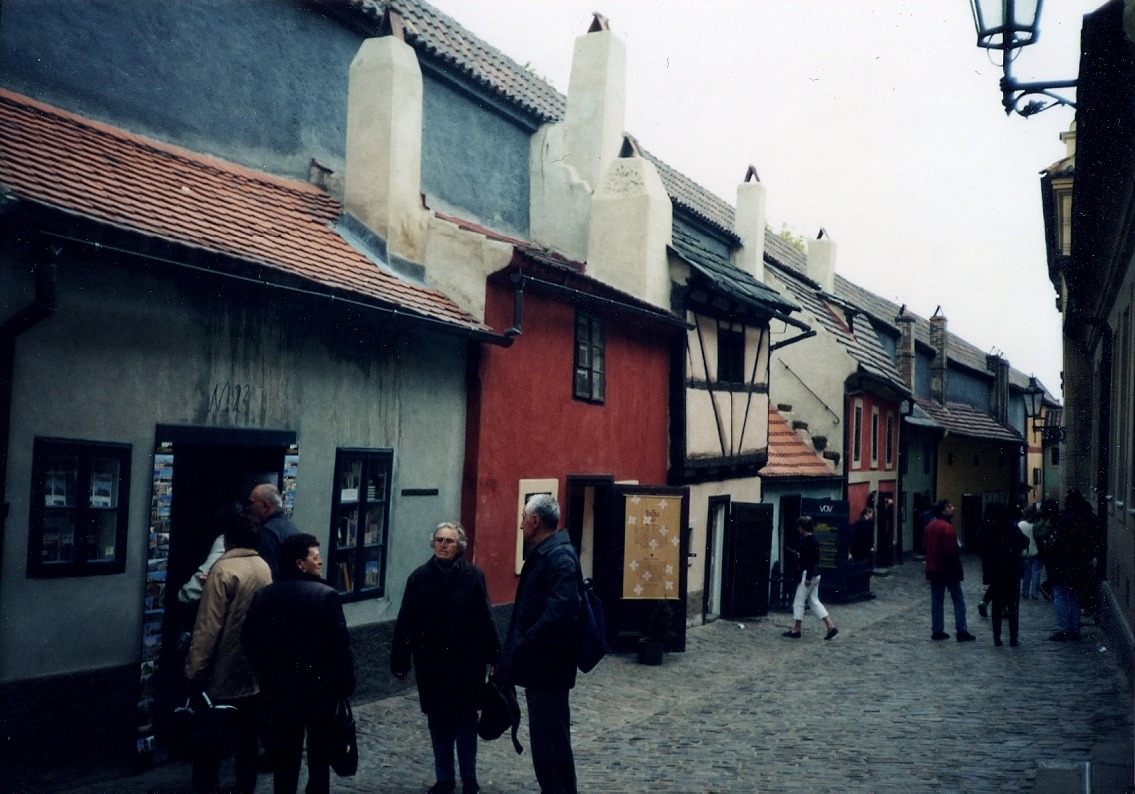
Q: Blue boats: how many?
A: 0